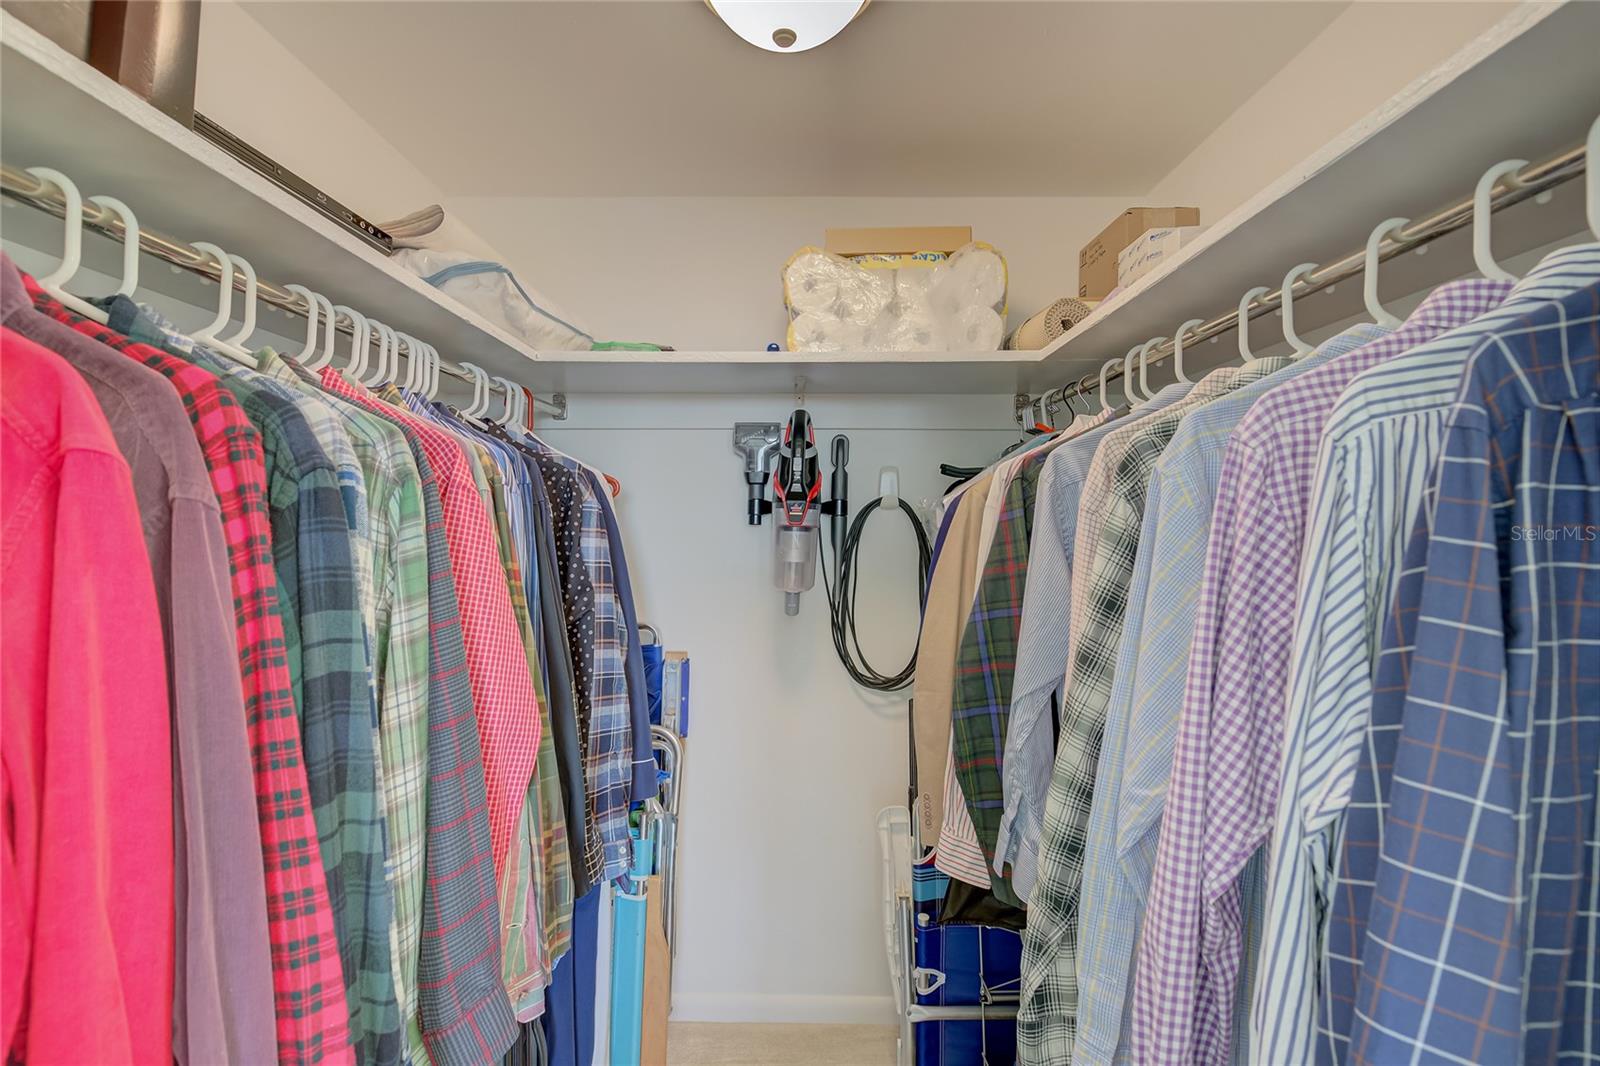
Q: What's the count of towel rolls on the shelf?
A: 8